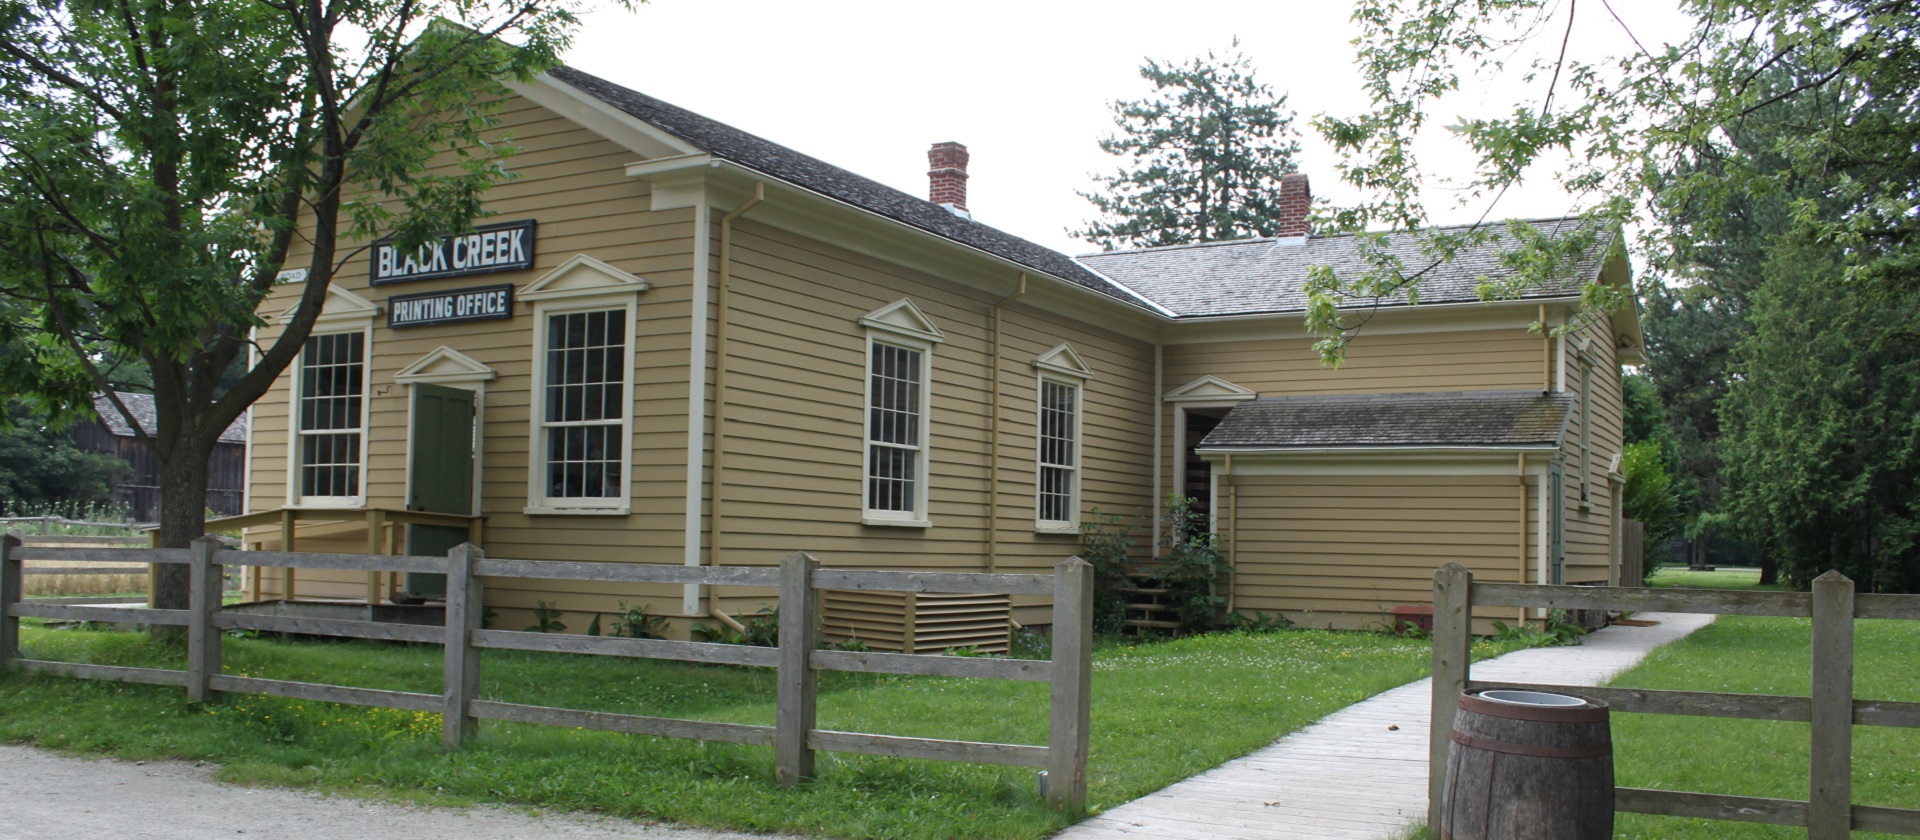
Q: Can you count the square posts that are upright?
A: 7